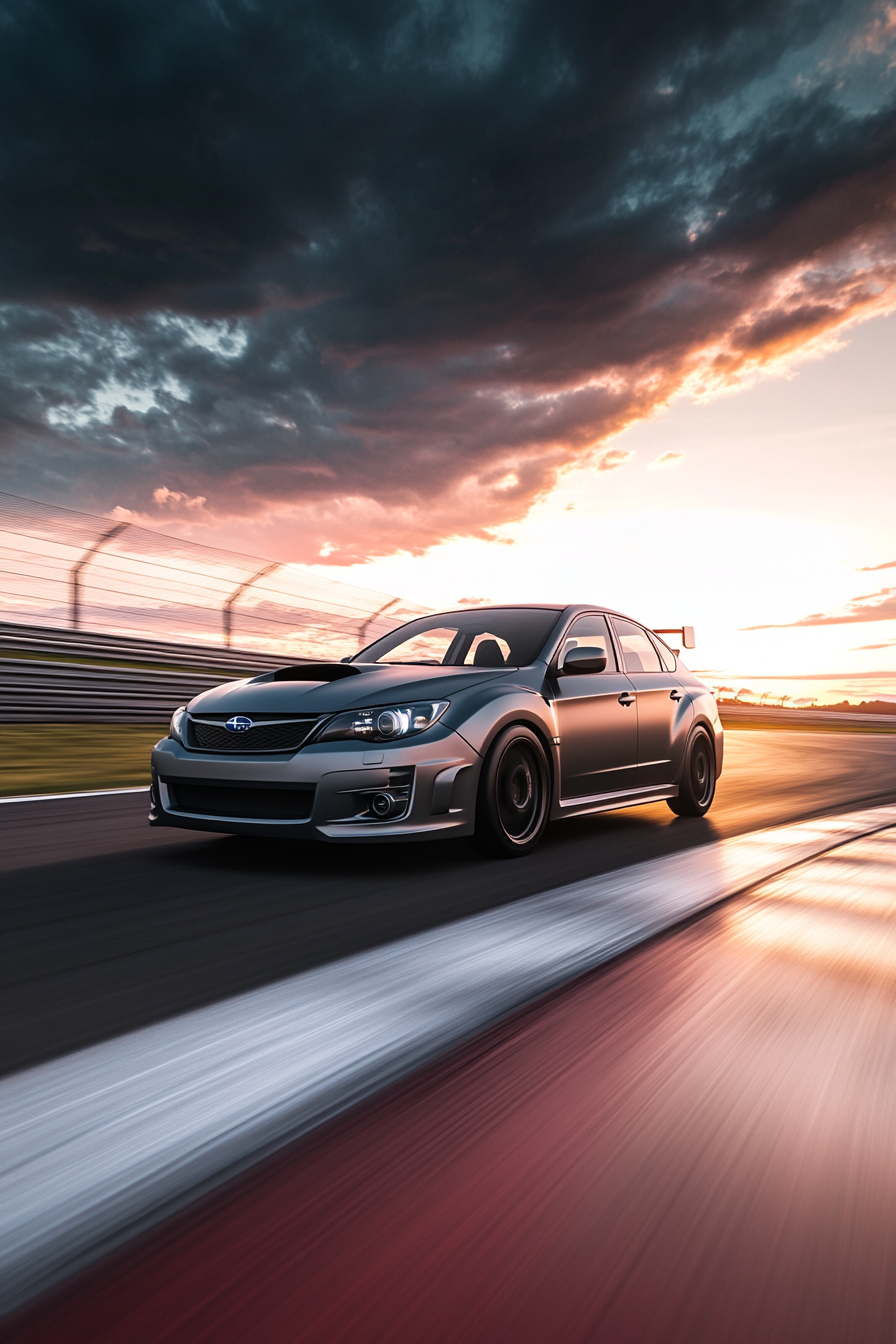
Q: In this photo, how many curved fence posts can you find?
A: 3